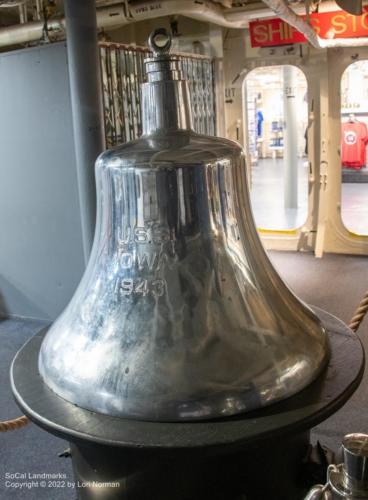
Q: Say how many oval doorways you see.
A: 2